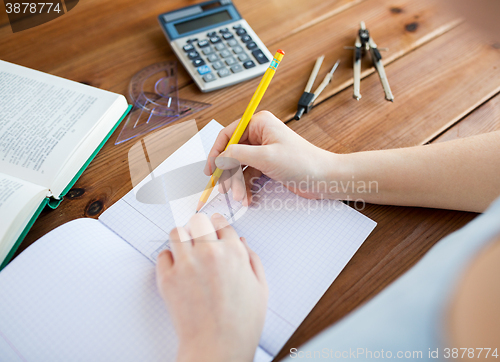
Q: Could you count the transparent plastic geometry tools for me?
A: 3